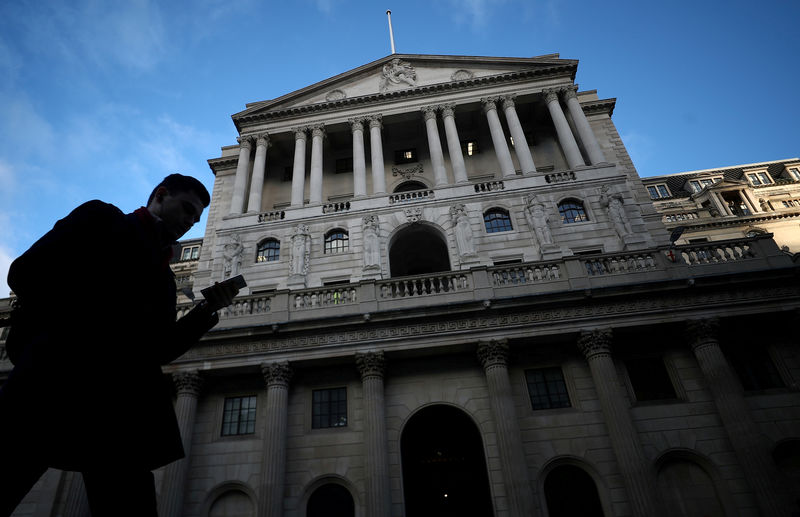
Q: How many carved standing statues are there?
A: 6